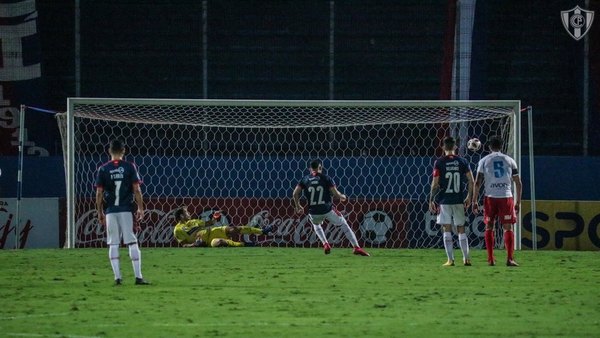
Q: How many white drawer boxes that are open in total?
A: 0